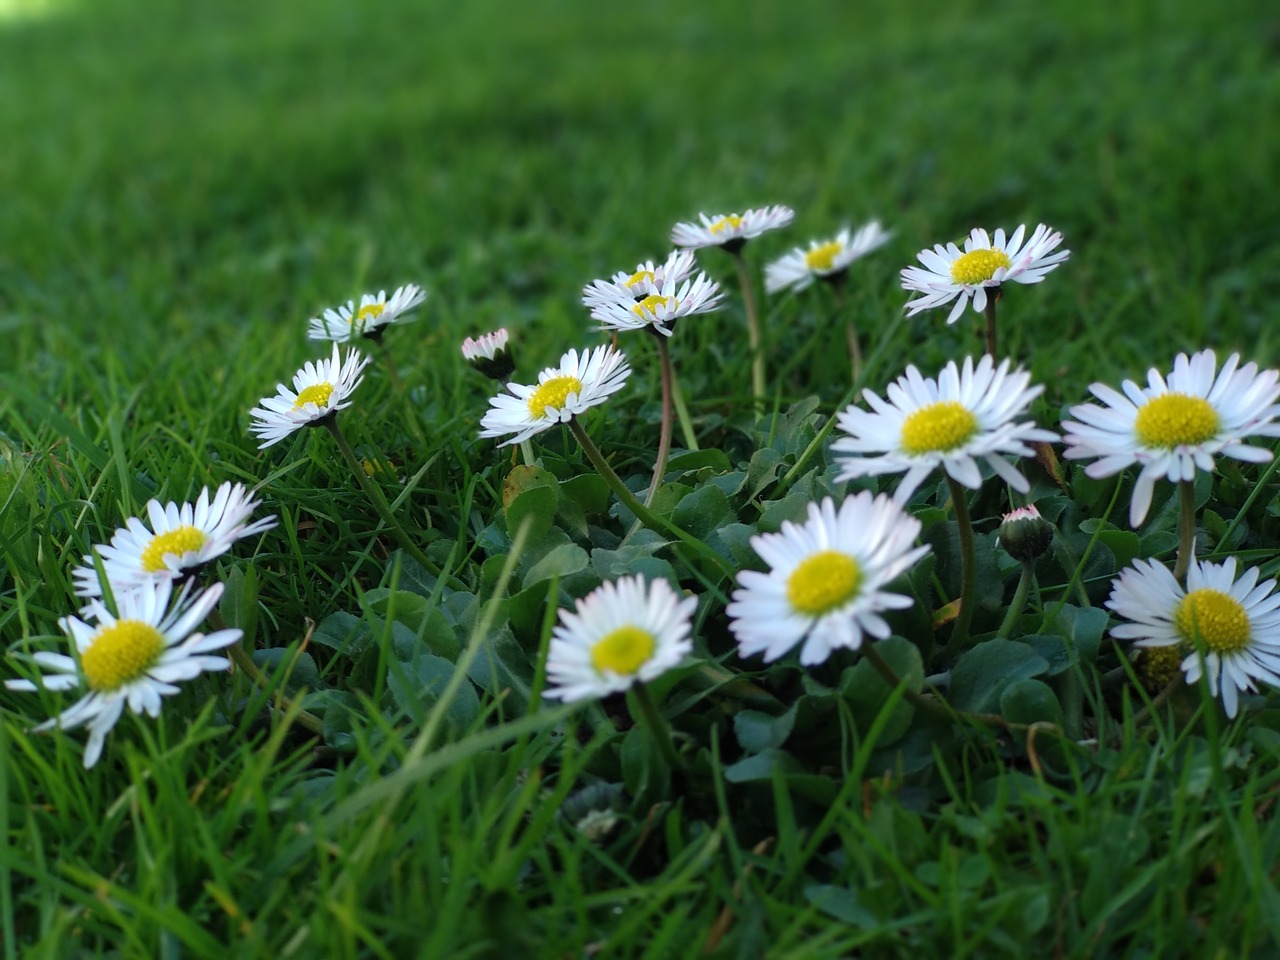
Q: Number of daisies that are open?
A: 15